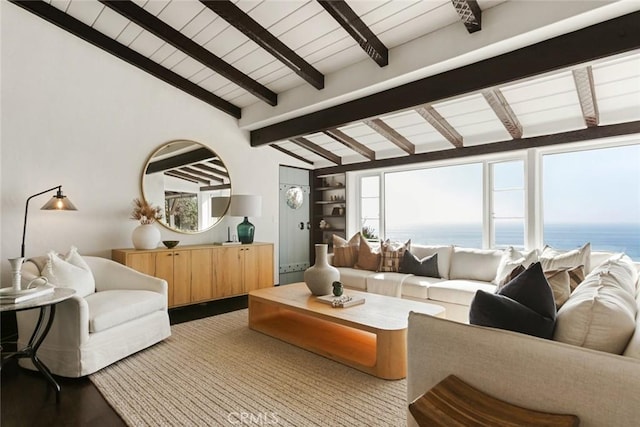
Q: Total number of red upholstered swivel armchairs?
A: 0